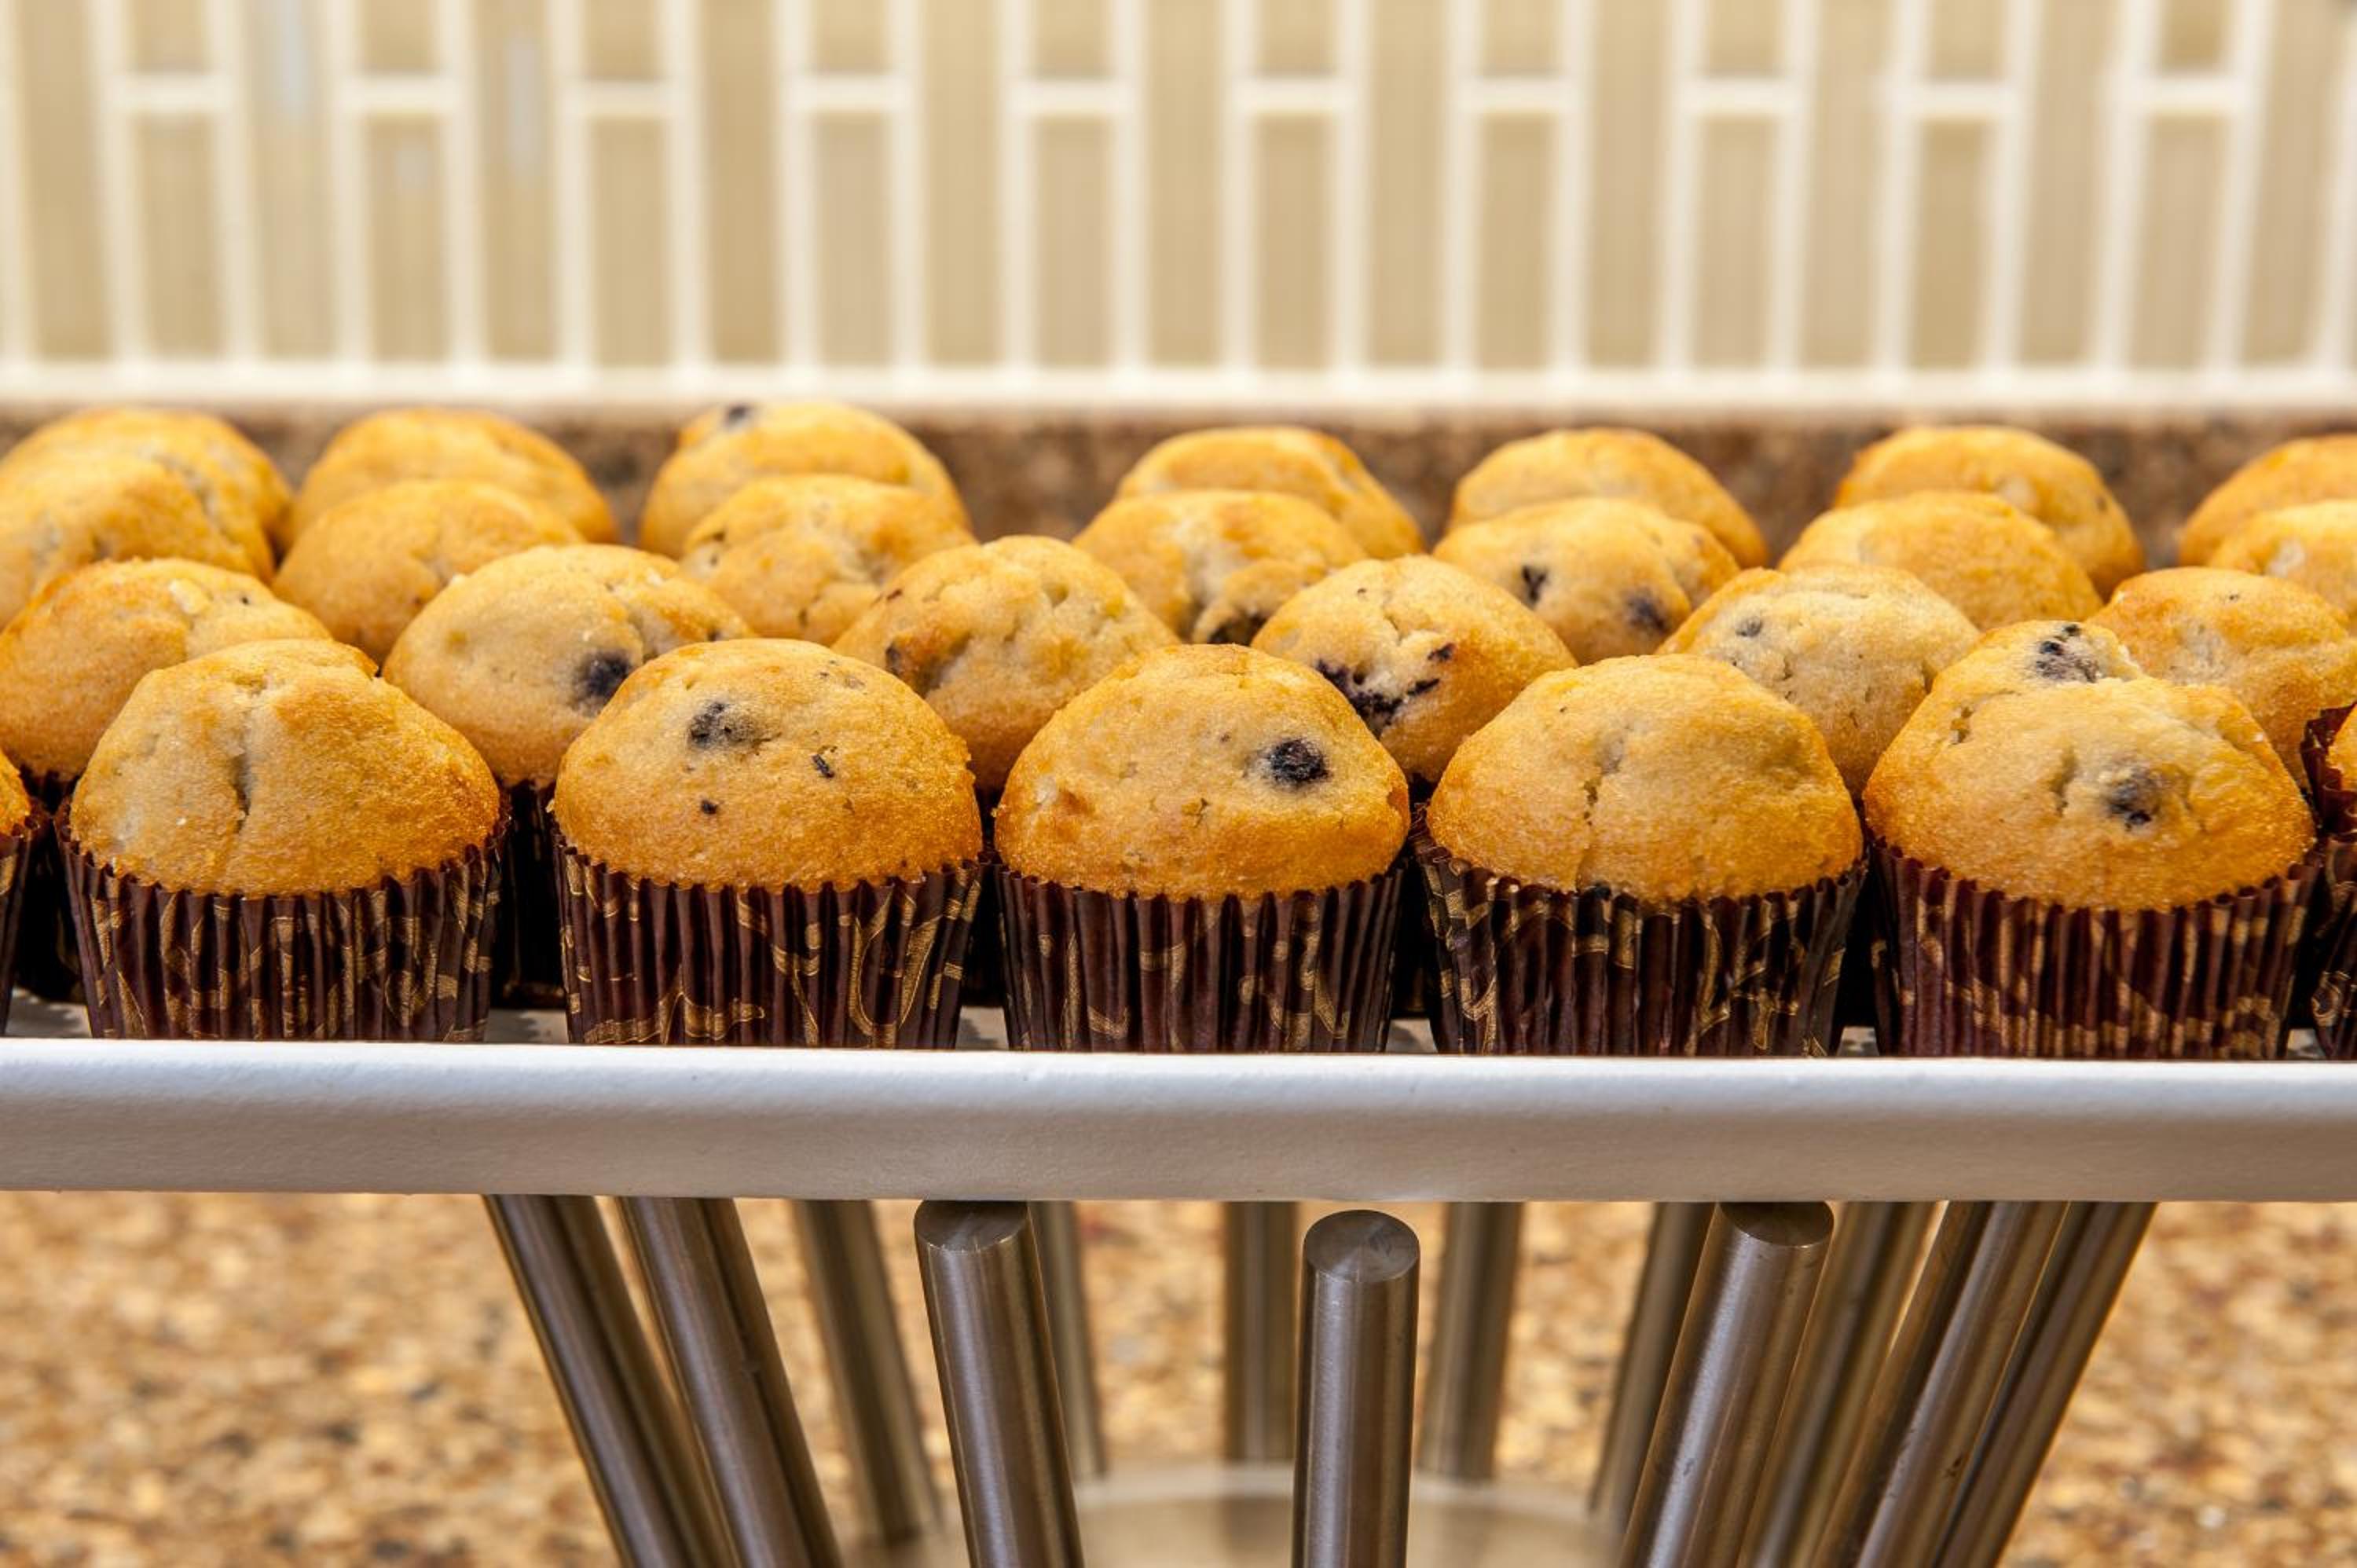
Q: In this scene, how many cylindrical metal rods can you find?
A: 13